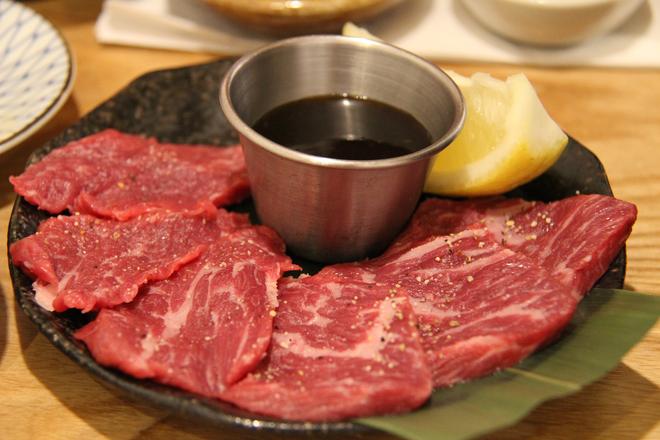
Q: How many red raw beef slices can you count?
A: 6